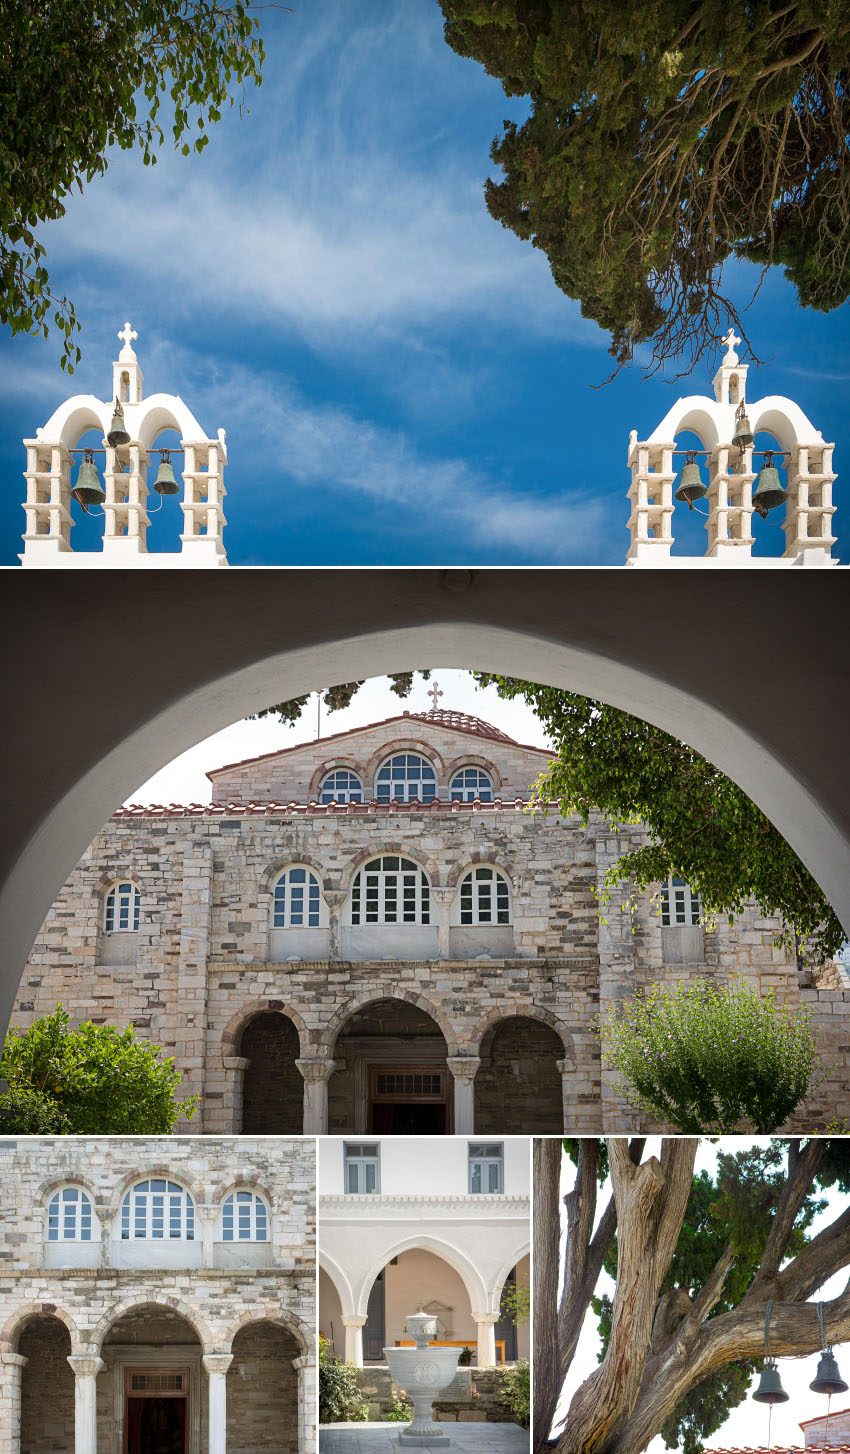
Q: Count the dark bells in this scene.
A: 8